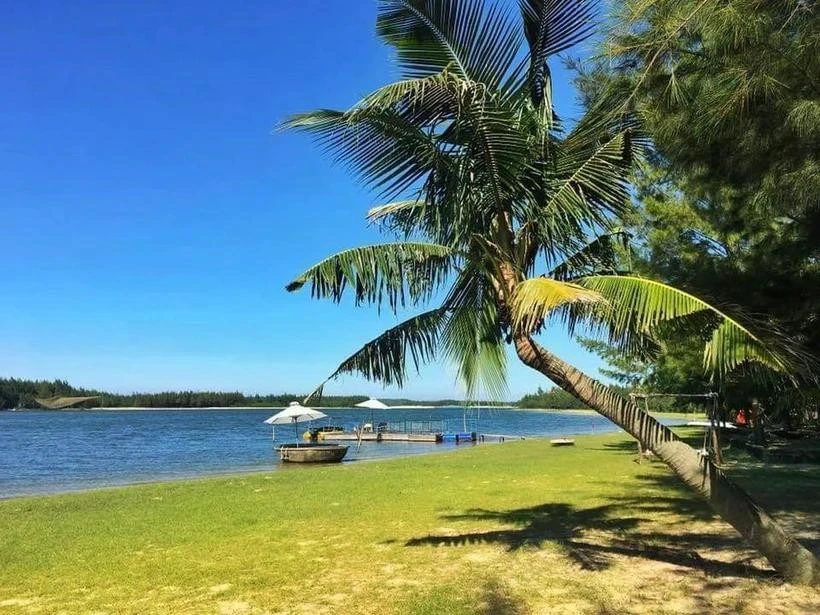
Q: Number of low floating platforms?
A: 1